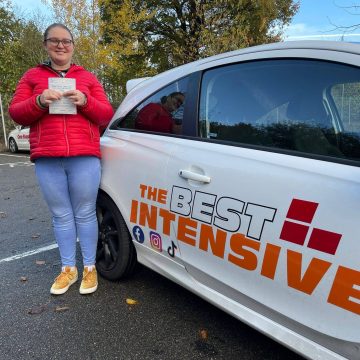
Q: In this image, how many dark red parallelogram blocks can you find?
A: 3